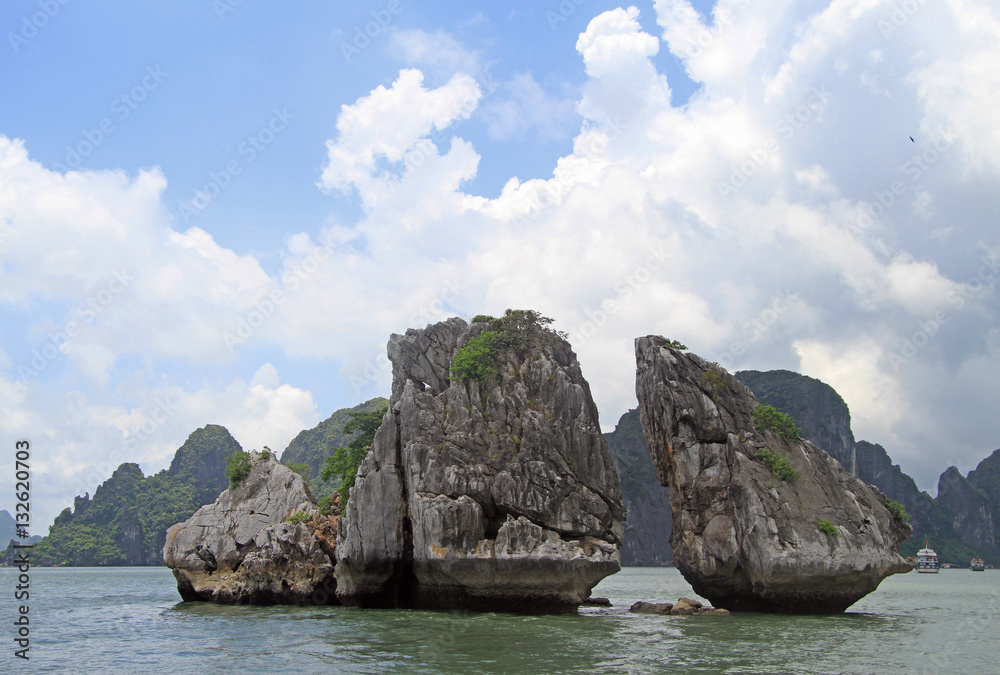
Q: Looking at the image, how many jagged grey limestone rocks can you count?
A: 3